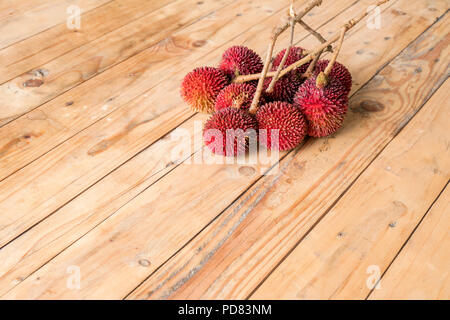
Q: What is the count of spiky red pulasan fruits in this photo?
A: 9